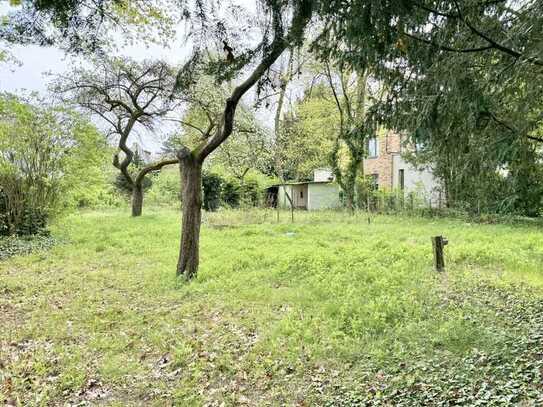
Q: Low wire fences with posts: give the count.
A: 1